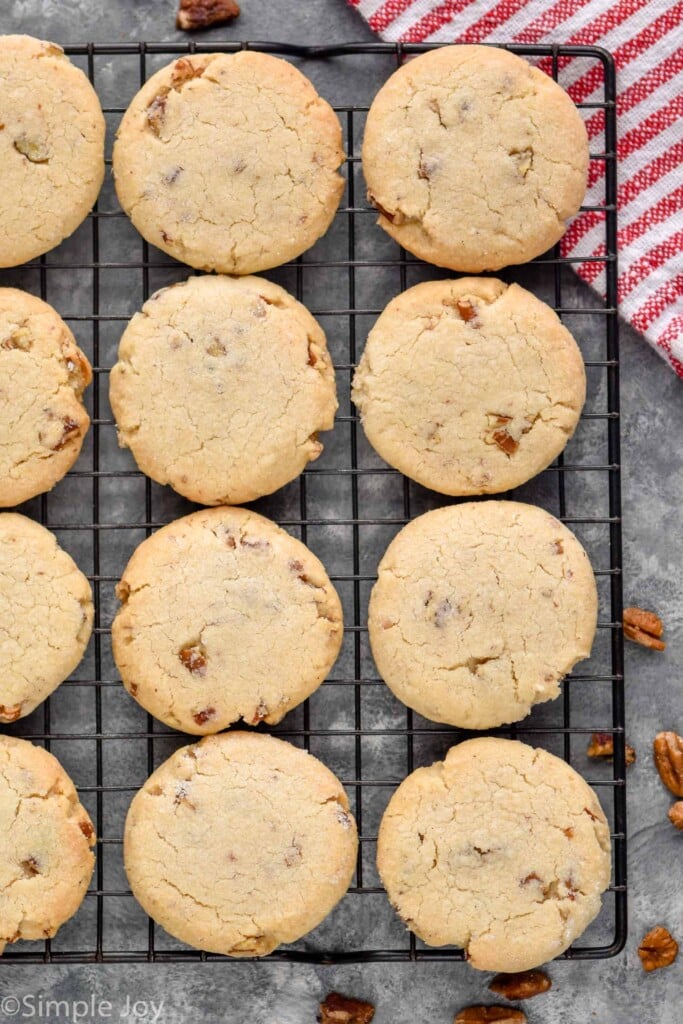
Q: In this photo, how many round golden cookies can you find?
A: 12